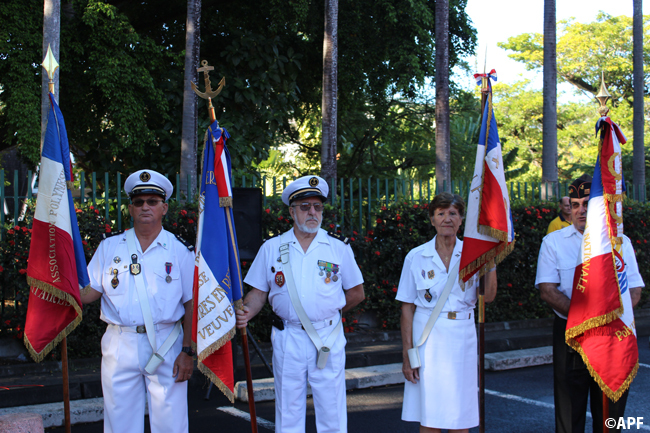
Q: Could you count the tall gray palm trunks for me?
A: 6